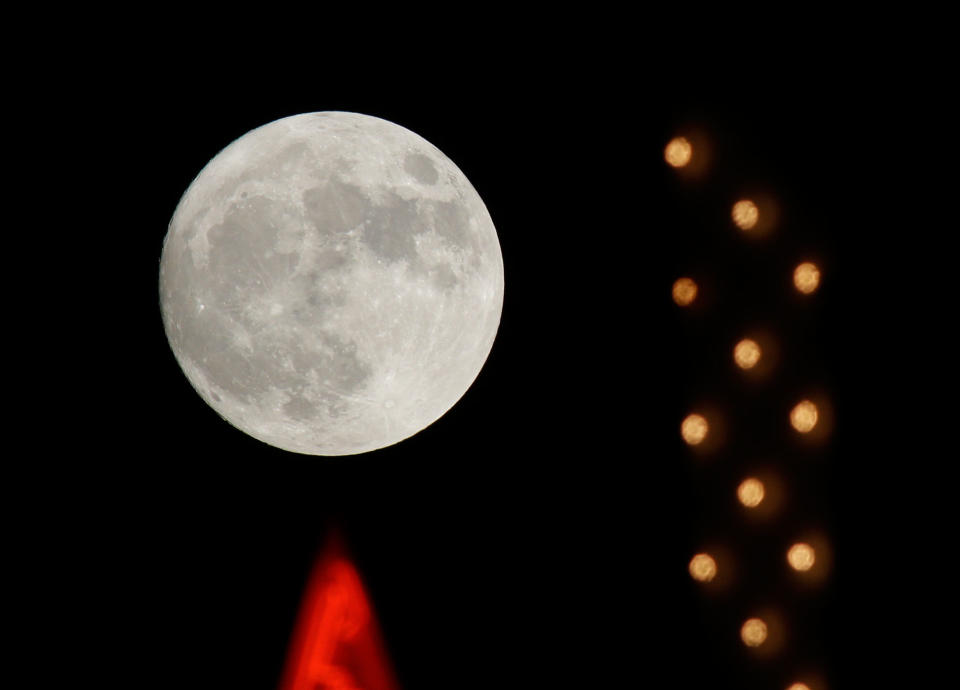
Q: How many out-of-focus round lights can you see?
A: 12